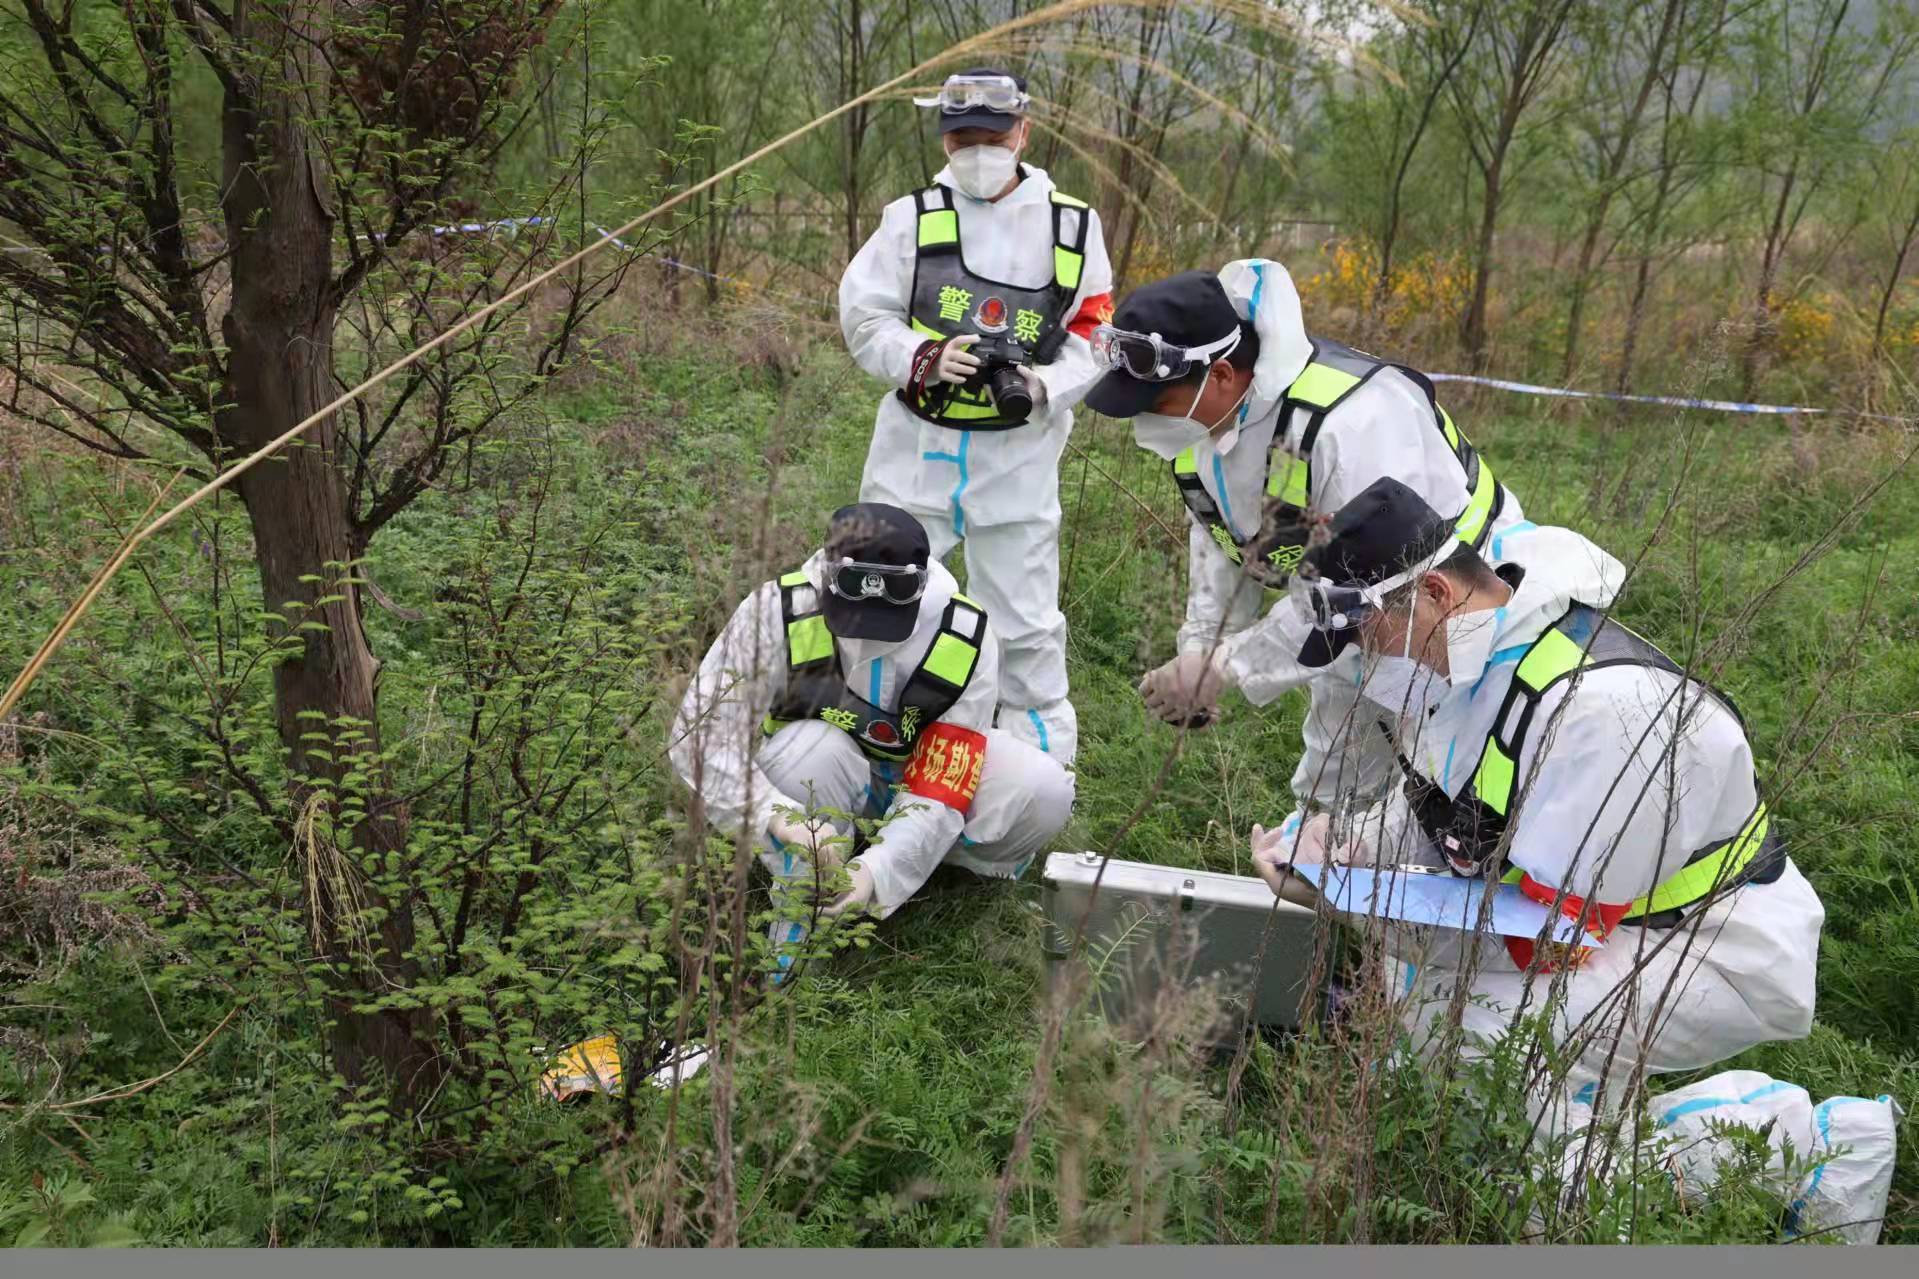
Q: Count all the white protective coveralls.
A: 4